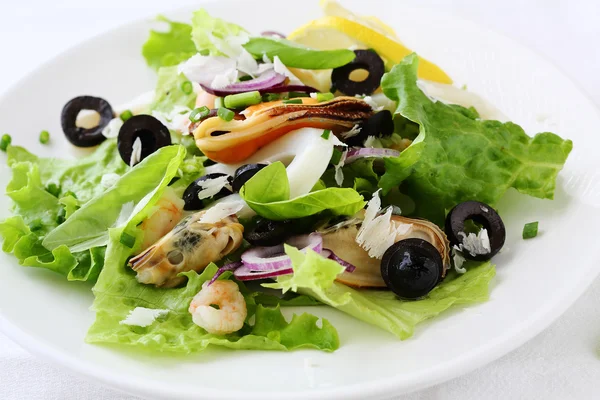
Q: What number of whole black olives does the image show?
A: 1